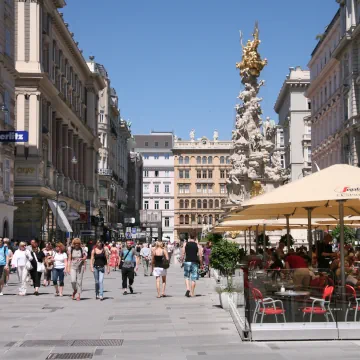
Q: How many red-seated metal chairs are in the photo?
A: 3